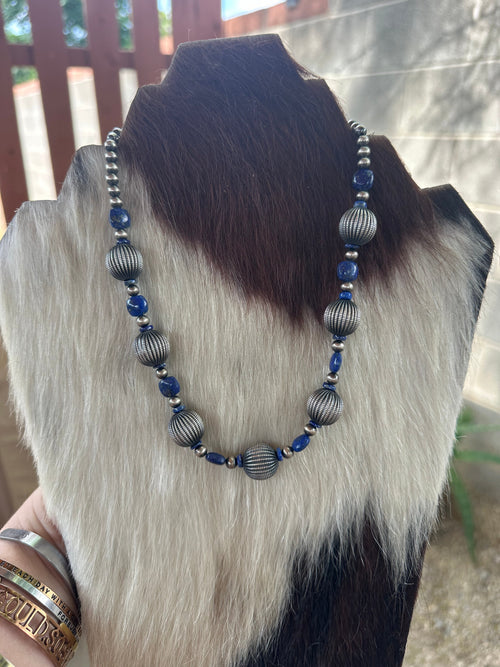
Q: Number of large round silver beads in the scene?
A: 7